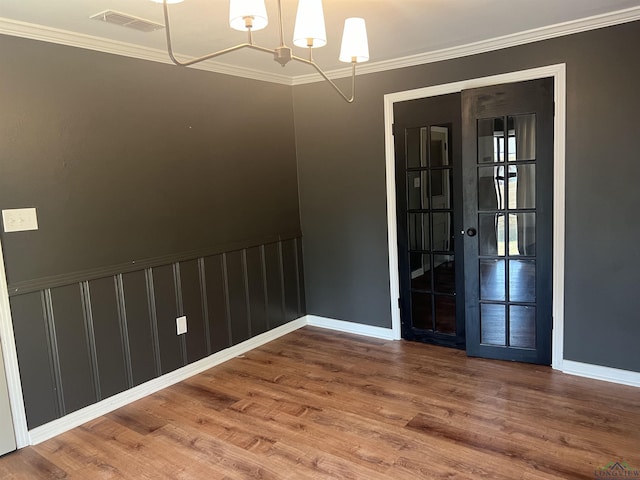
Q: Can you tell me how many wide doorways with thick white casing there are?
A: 1